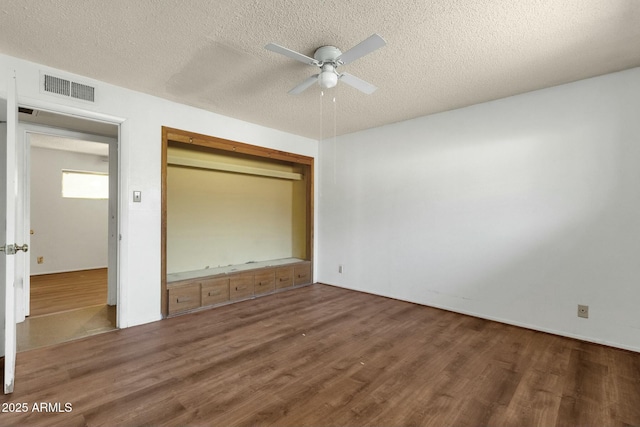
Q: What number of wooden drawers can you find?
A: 6